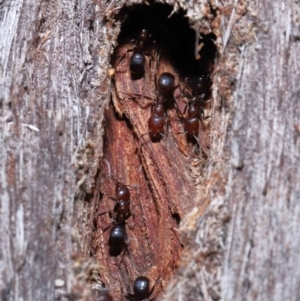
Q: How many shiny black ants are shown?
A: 5